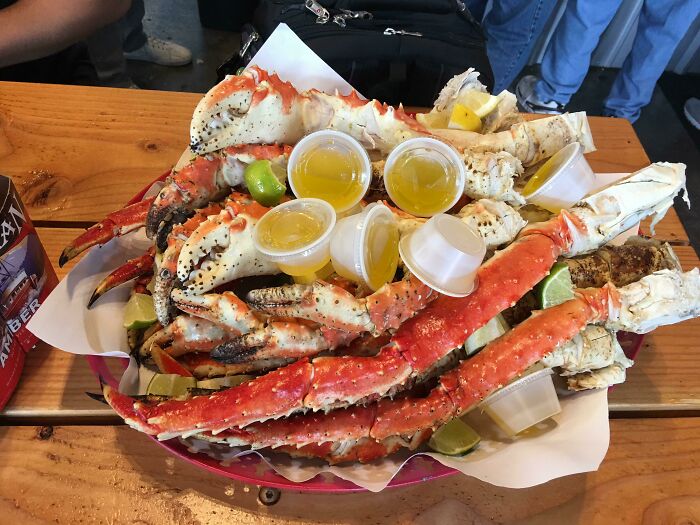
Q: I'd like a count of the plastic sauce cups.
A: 7